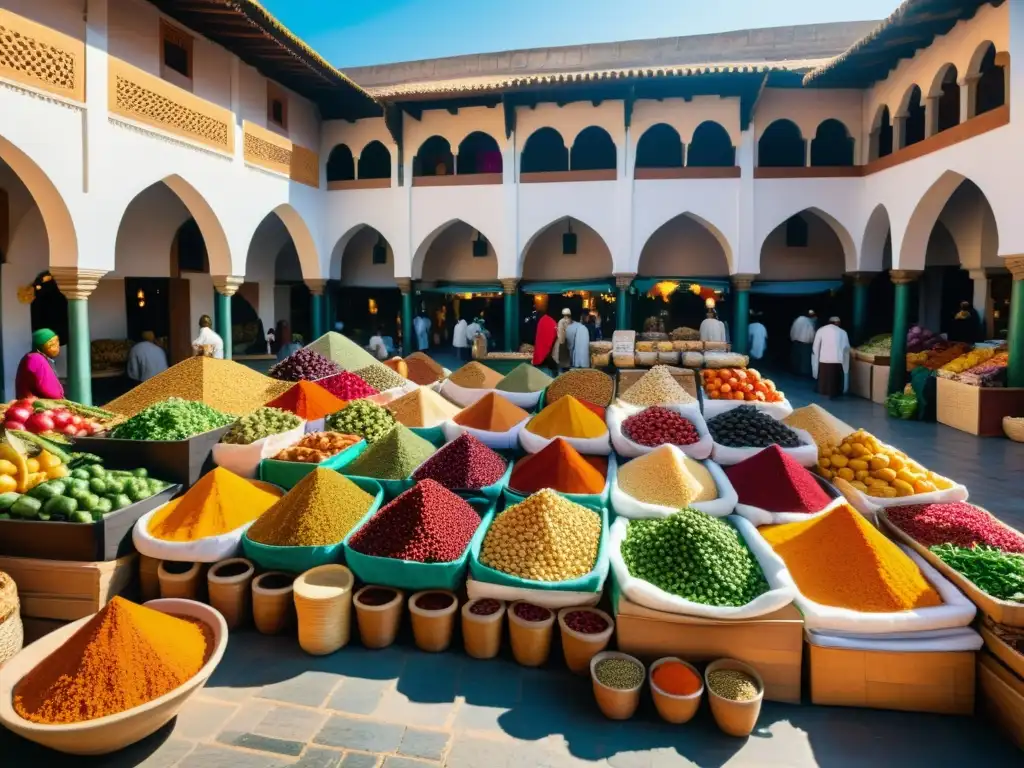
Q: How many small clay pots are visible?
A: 12